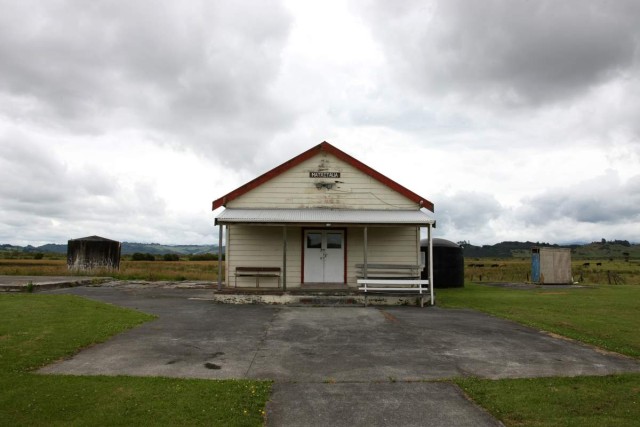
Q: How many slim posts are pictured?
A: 4